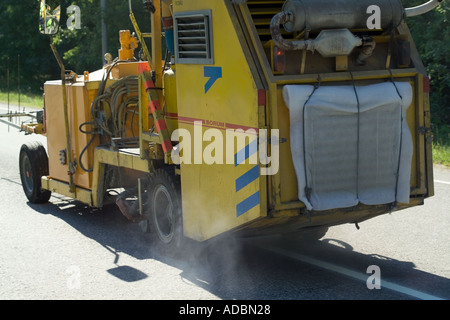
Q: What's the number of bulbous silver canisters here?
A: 2